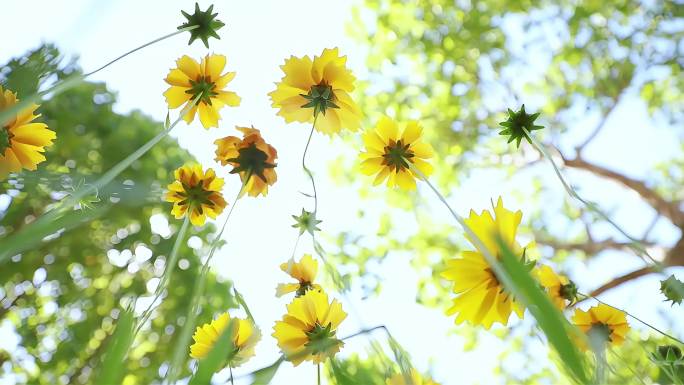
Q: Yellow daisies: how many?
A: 13